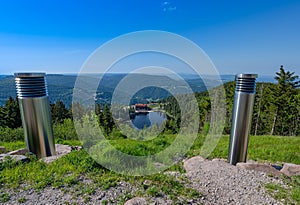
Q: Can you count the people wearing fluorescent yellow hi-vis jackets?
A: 0